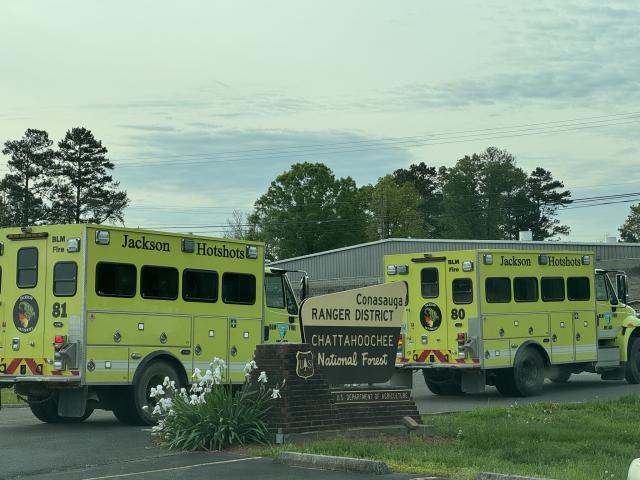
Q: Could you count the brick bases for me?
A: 1